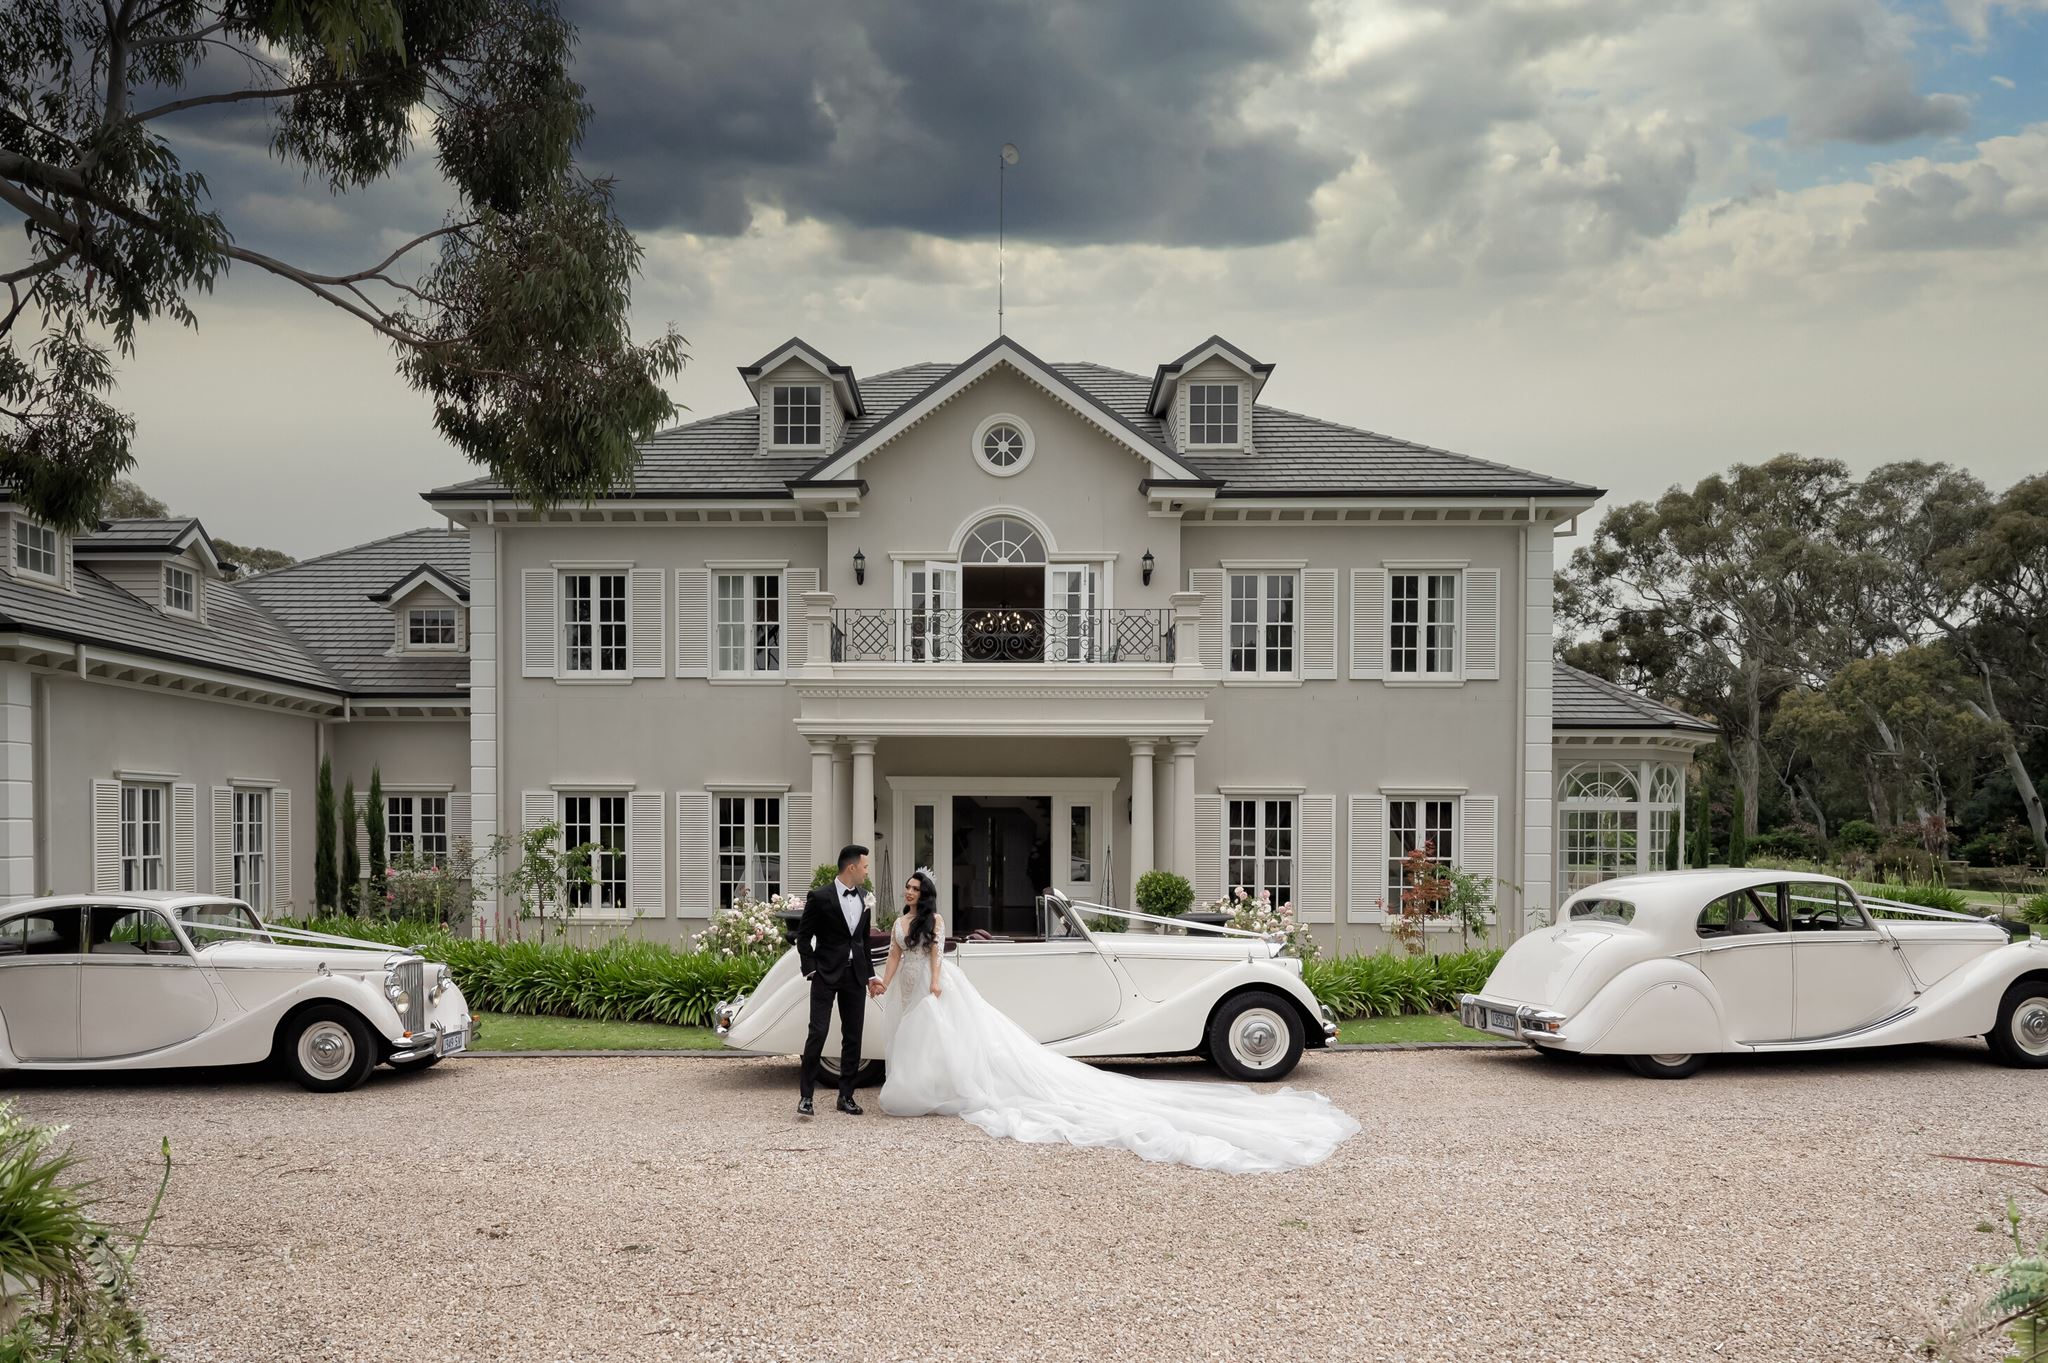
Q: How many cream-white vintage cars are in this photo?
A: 3